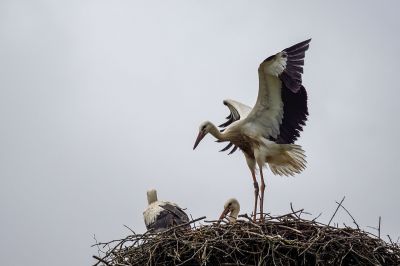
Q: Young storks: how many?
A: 2